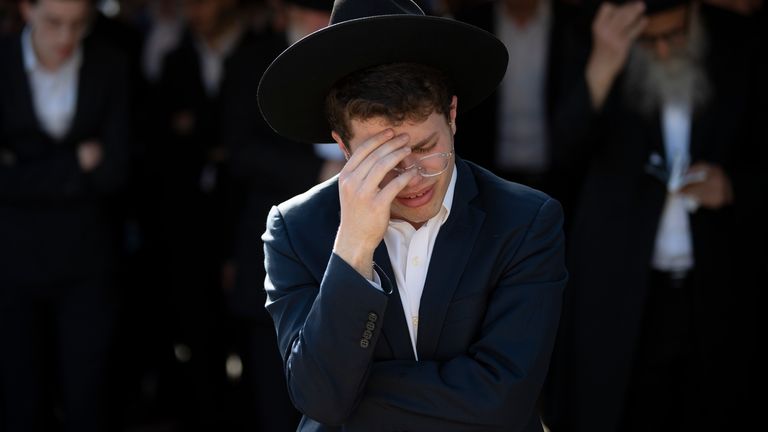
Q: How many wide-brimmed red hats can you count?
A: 0